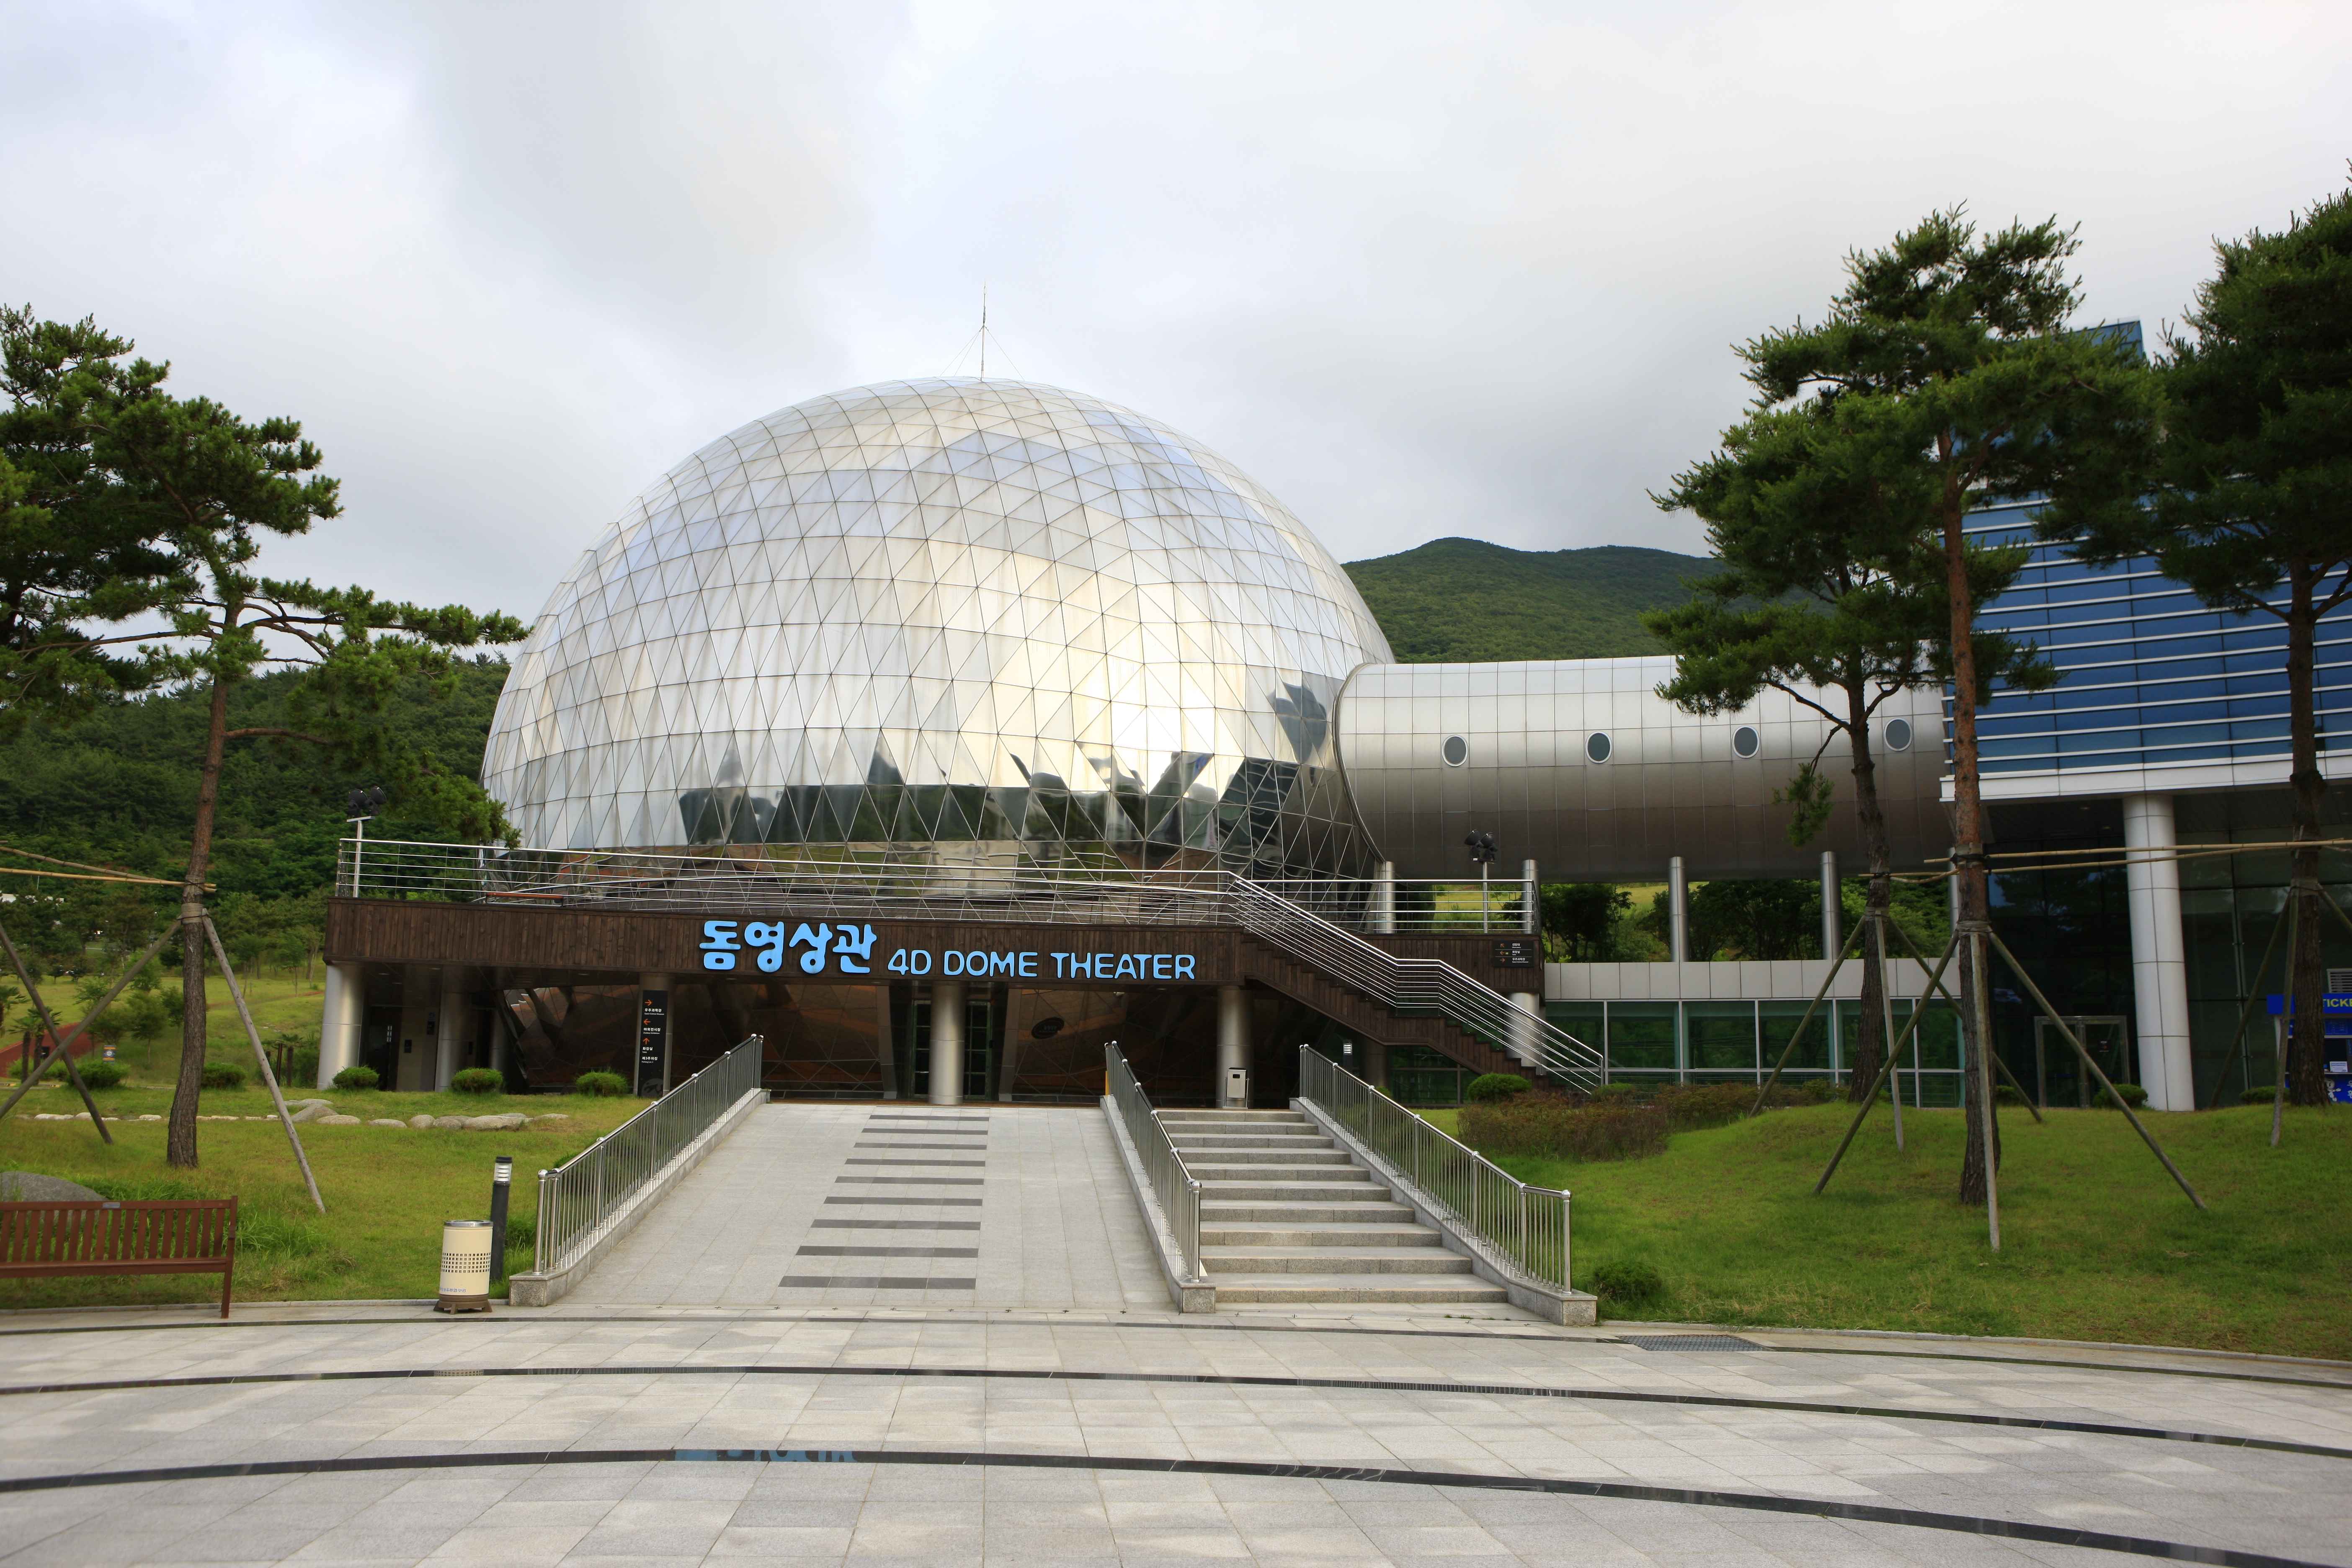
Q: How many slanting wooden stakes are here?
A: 12